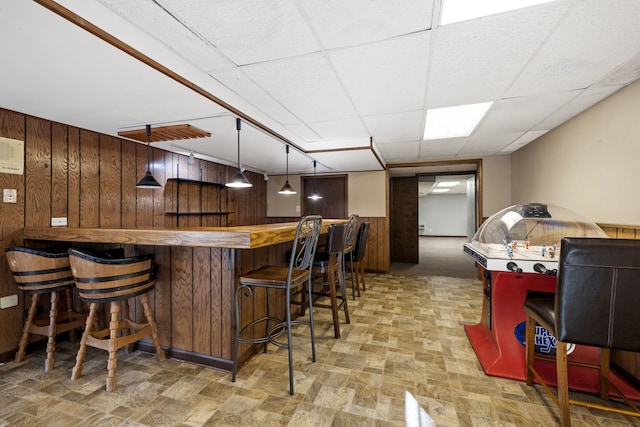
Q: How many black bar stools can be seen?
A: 3